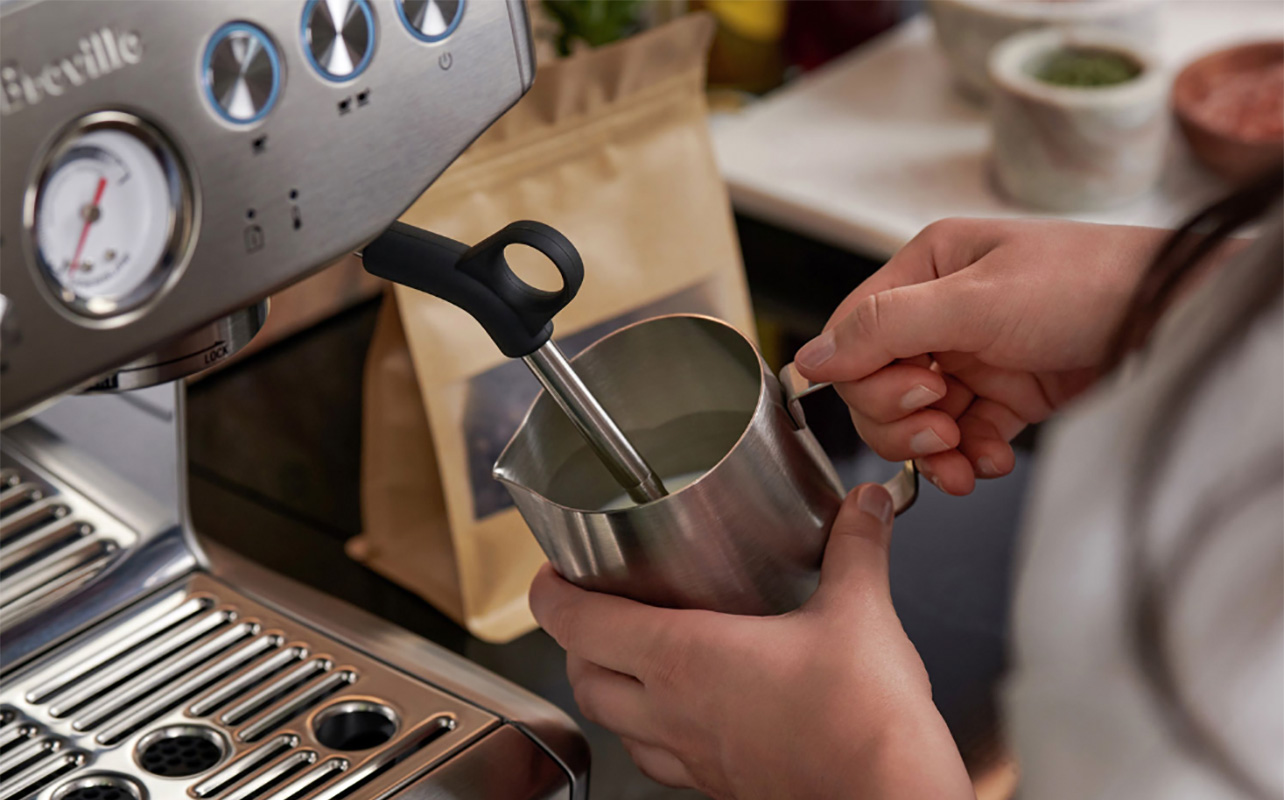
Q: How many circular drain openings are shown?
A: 3